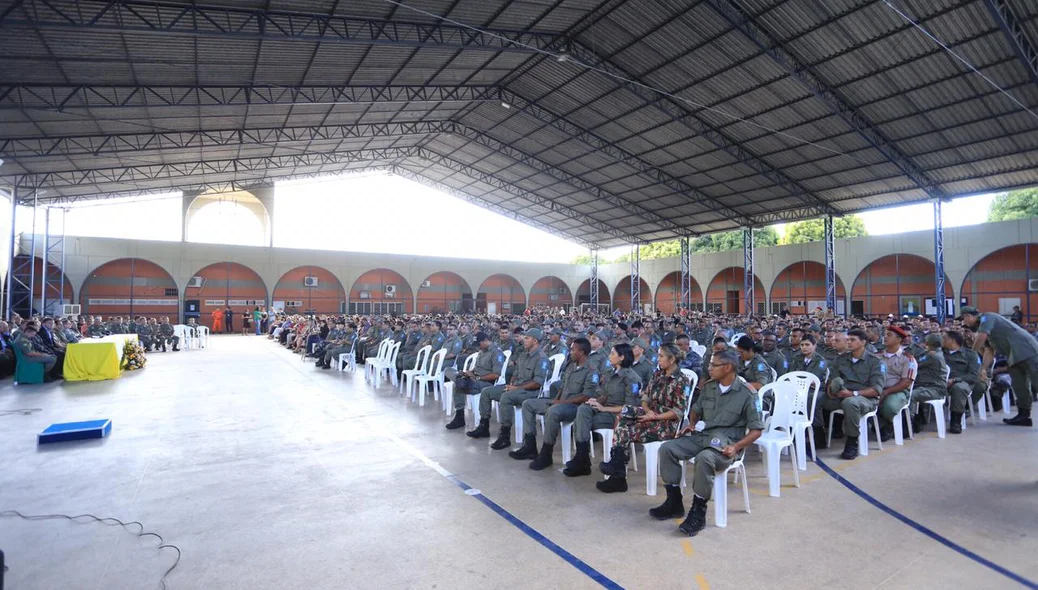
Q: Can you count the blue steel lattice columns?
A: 8